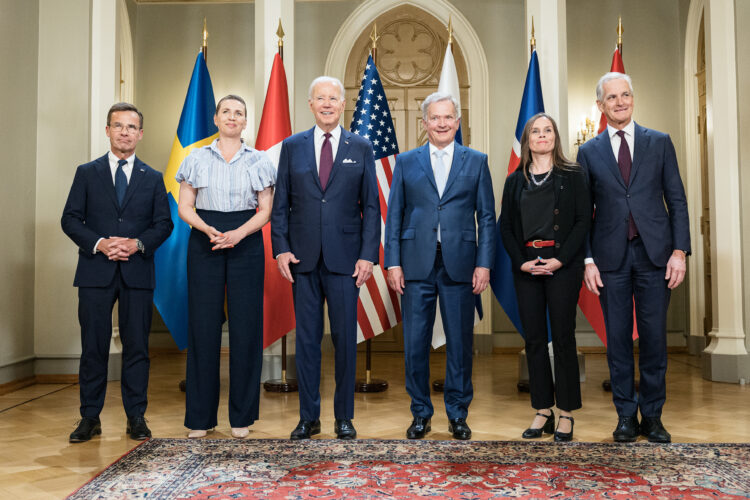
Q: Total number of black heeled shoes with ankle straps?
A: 2